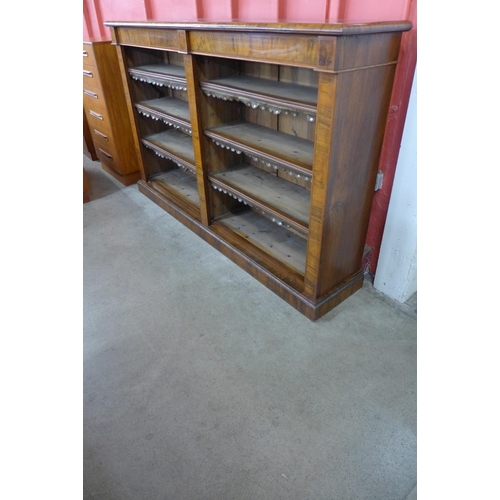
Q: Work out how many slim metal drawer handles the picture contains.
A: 6